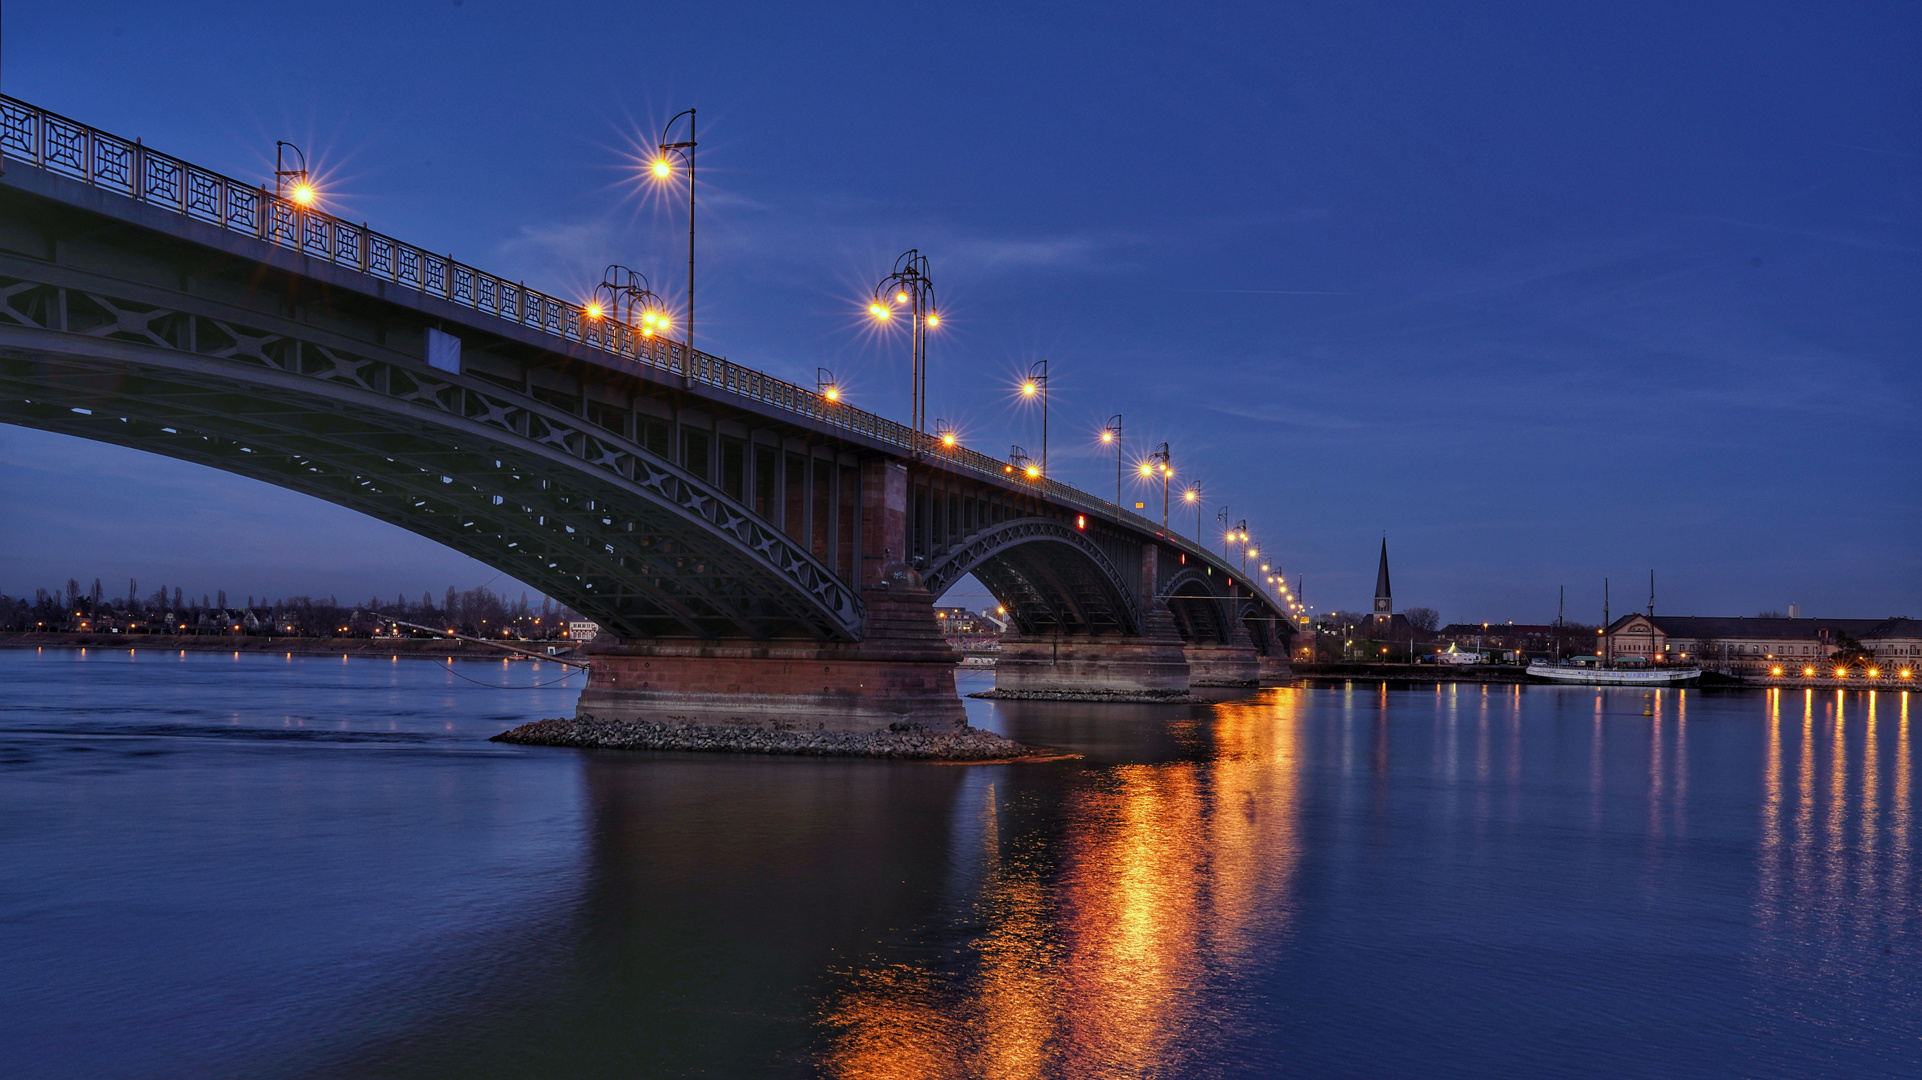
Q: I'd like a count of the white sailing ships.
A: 1